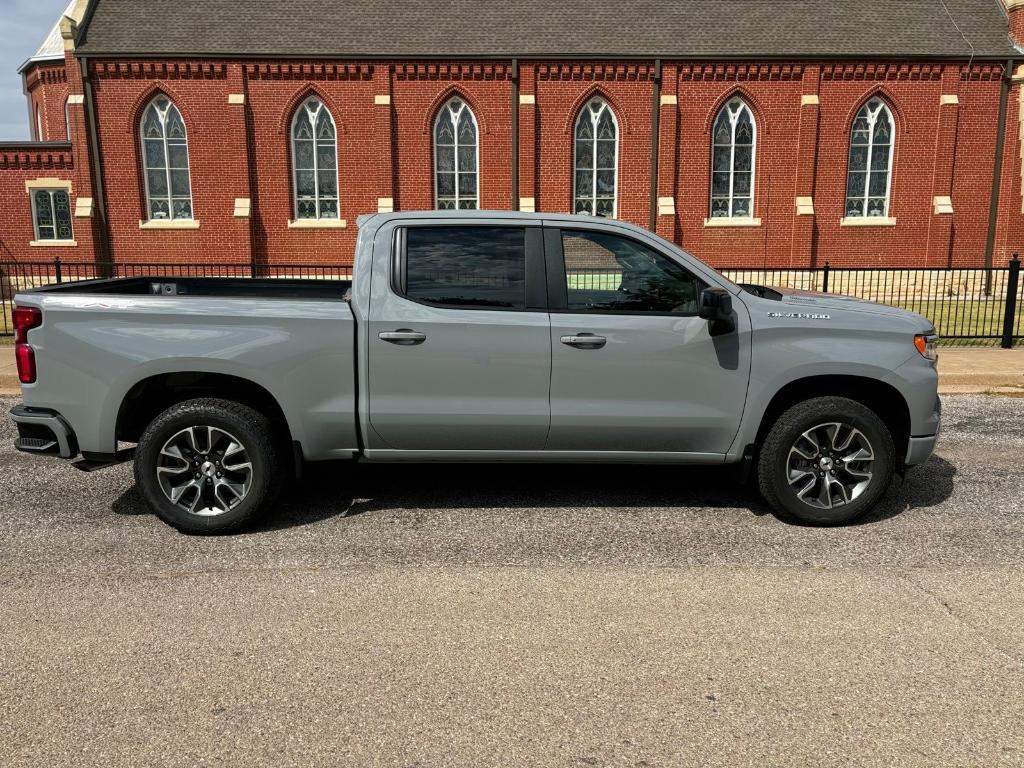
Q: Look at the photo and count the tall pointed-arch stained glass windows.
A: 6